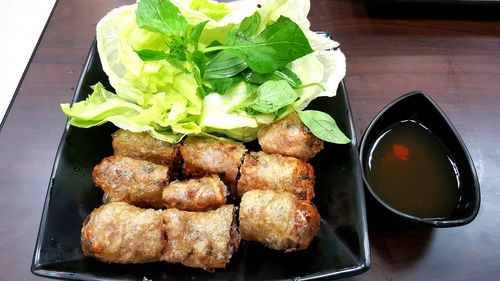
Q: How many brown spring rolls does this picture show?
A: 9